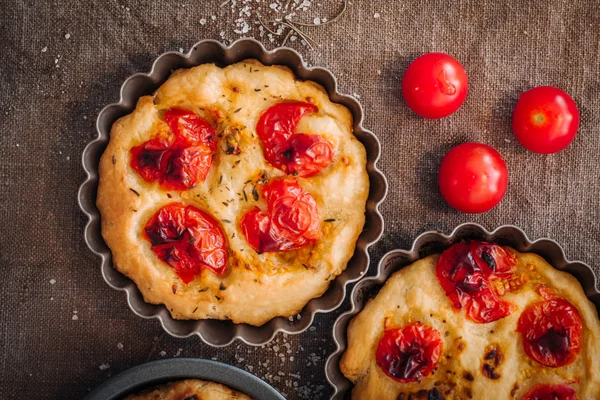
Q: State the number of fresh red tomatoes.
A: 3